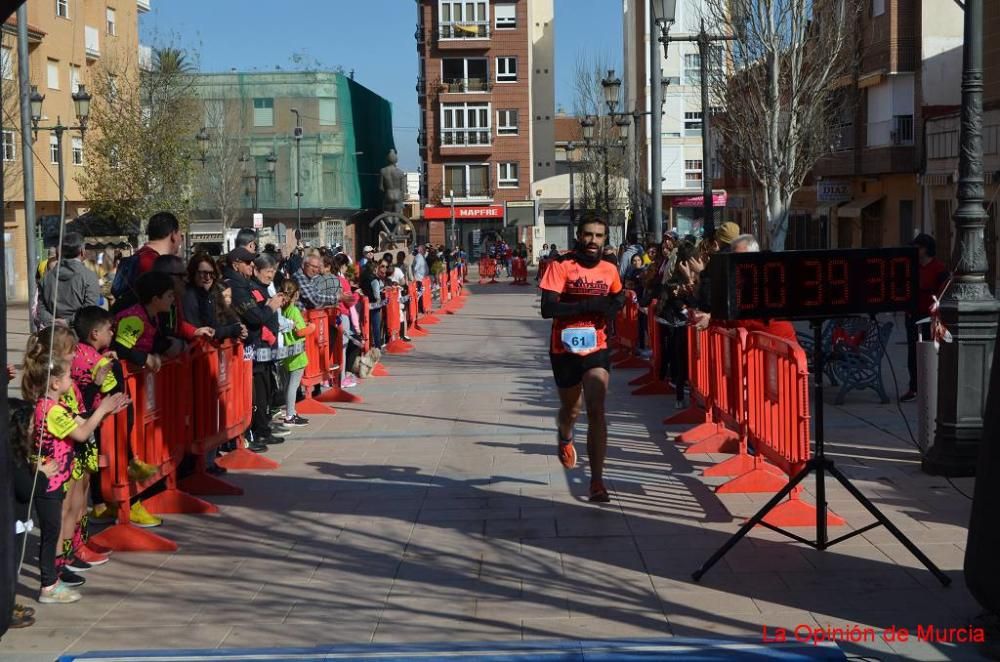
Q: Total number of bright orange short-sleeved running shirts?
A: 1